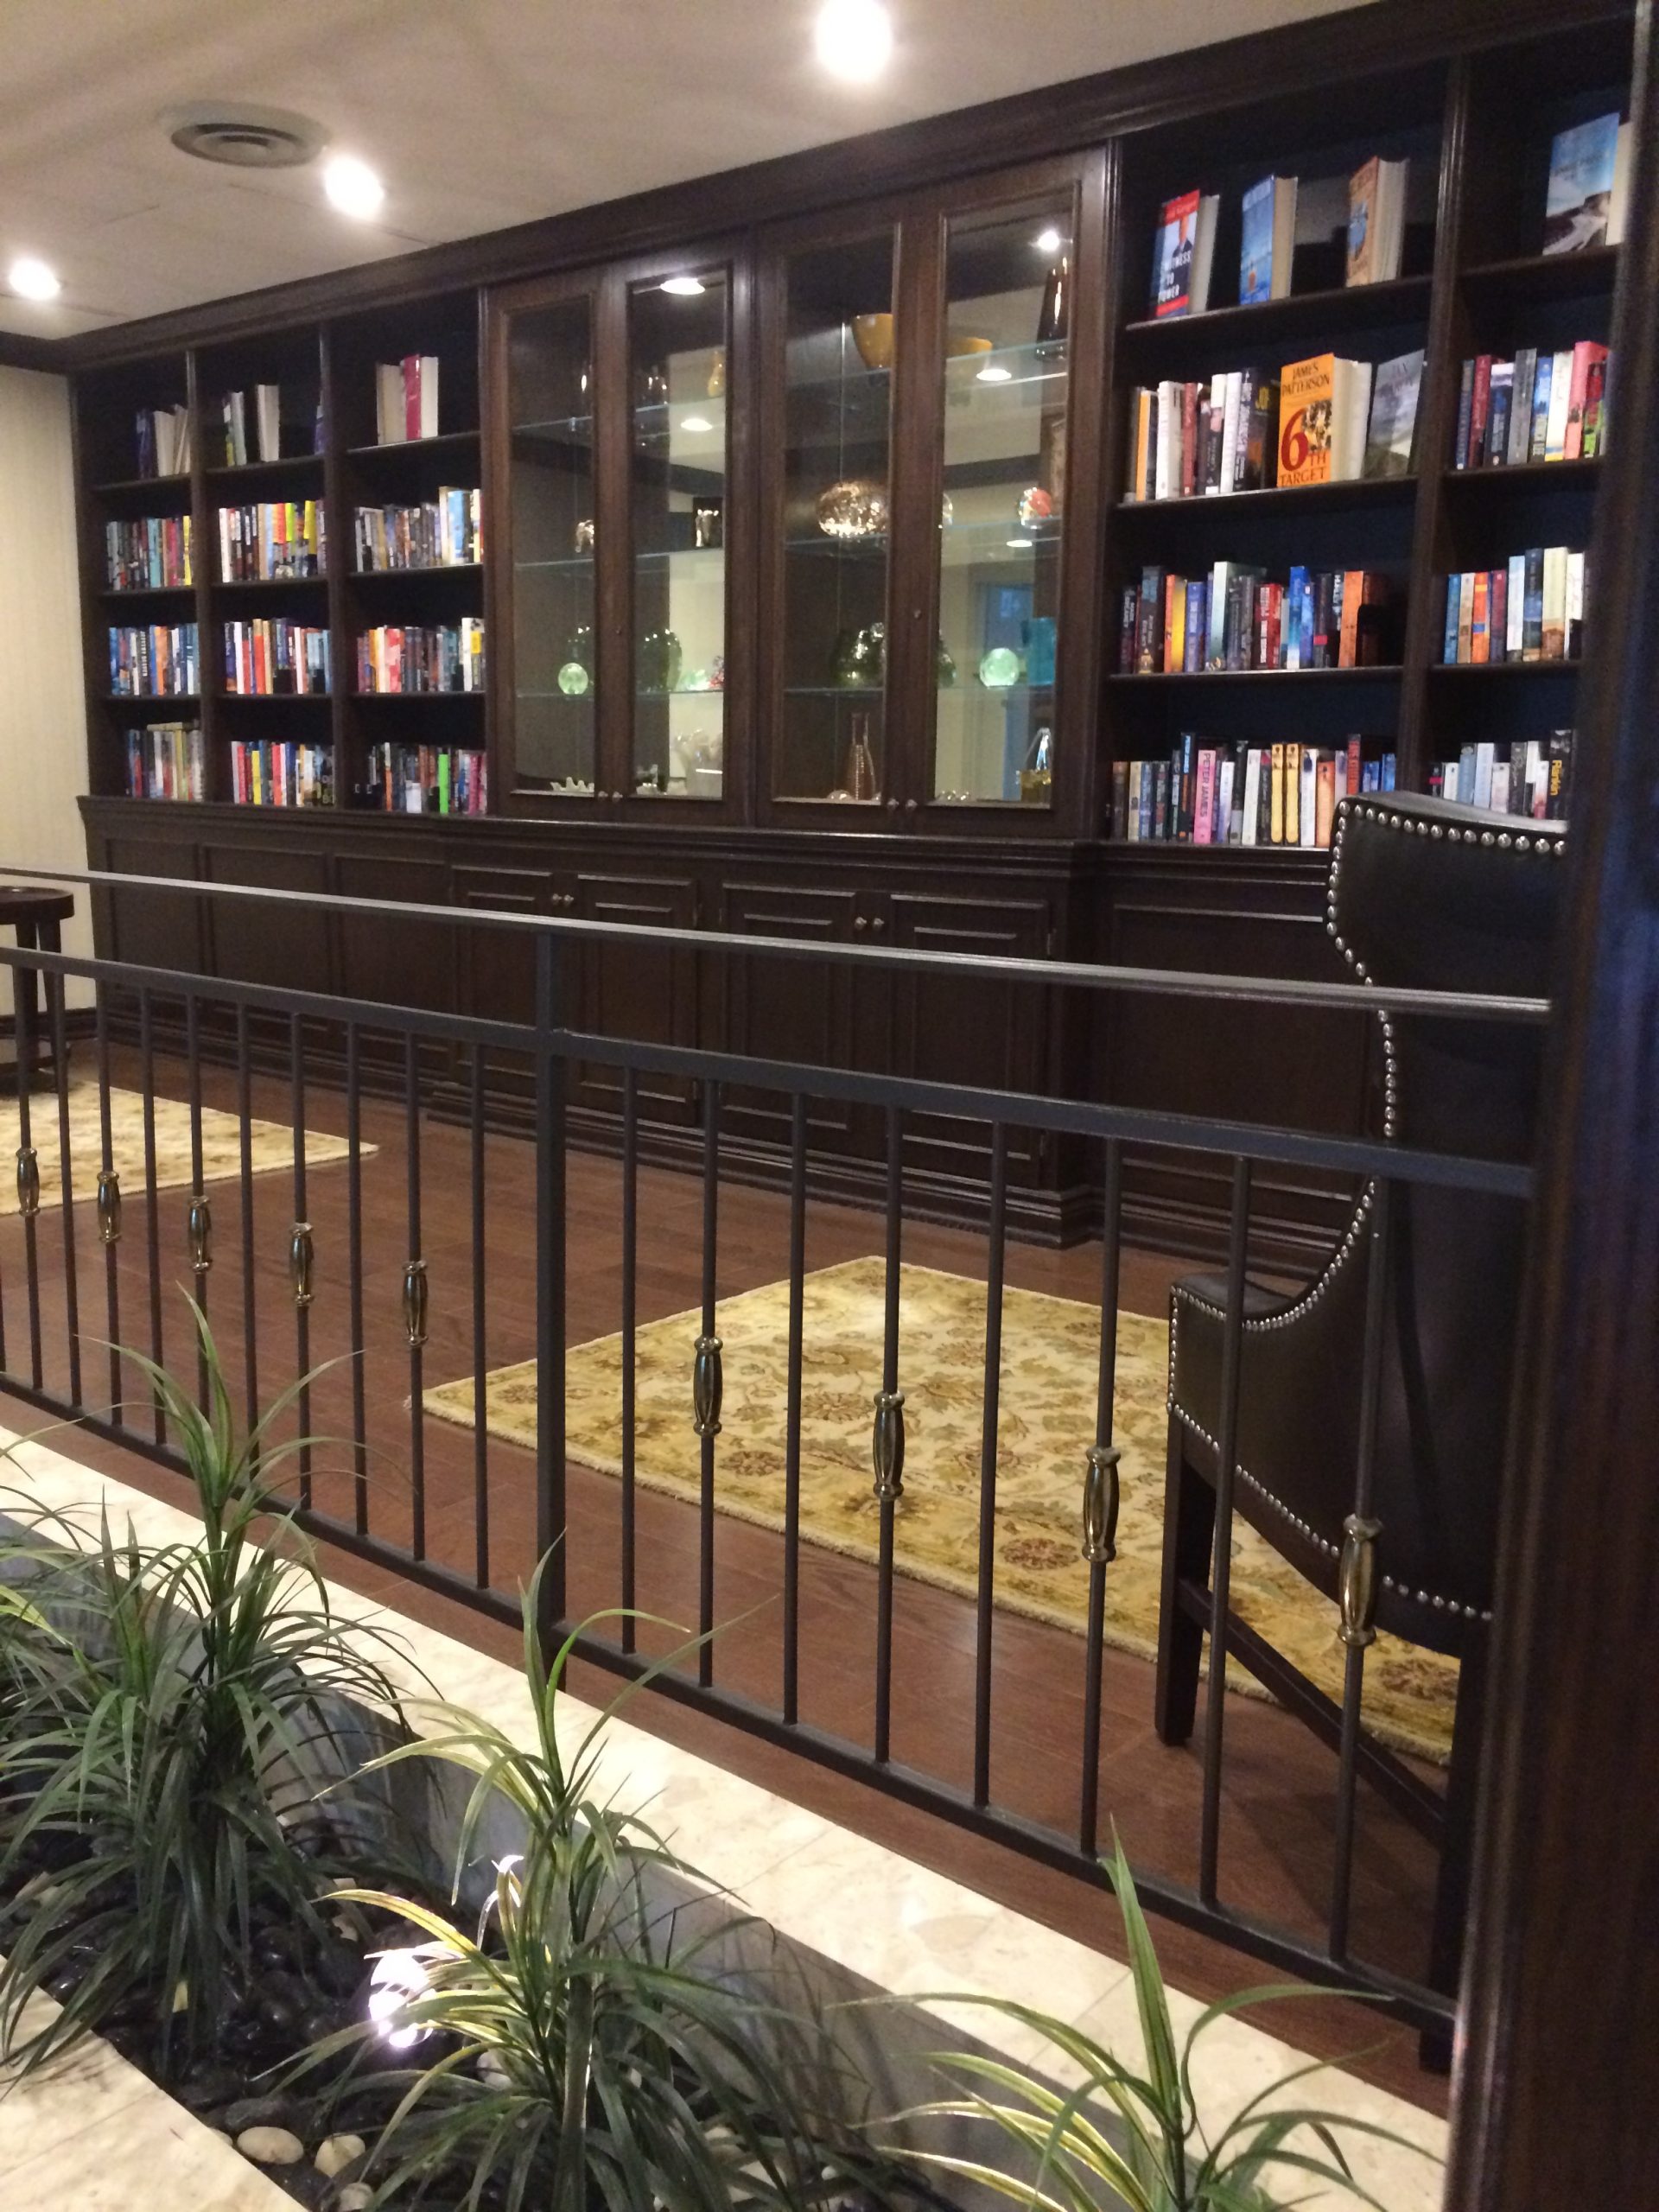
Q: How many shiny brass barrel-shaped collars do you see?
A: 9